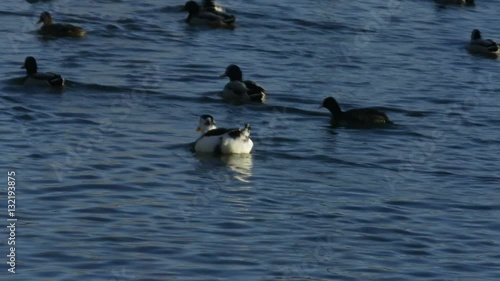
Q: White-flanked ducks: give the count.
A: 1